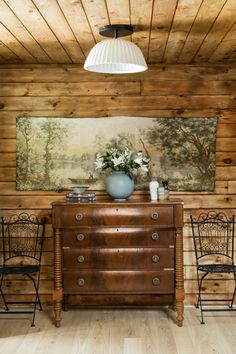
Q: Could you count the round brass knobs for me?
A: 8